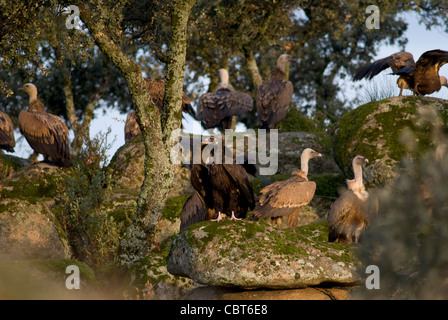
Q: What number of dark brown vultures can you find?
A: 1